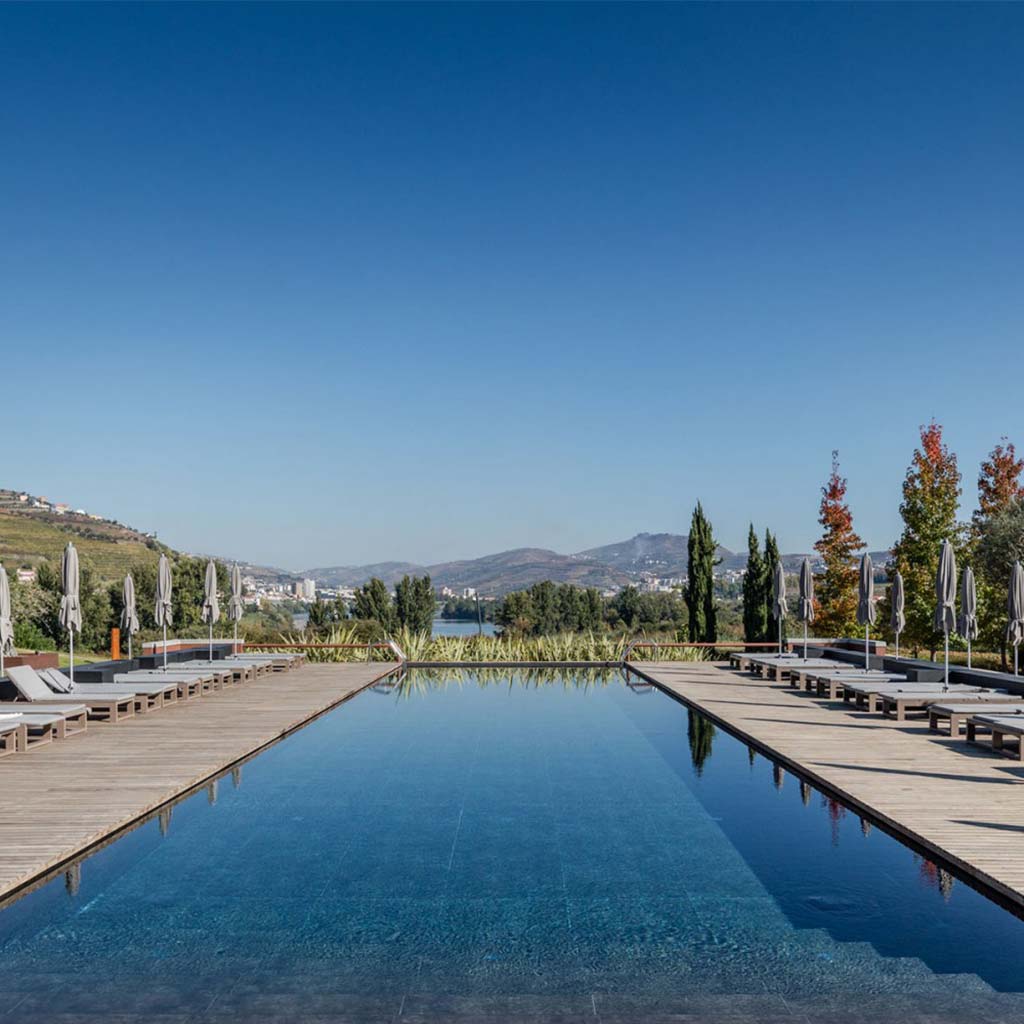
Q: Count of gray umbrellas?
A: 13